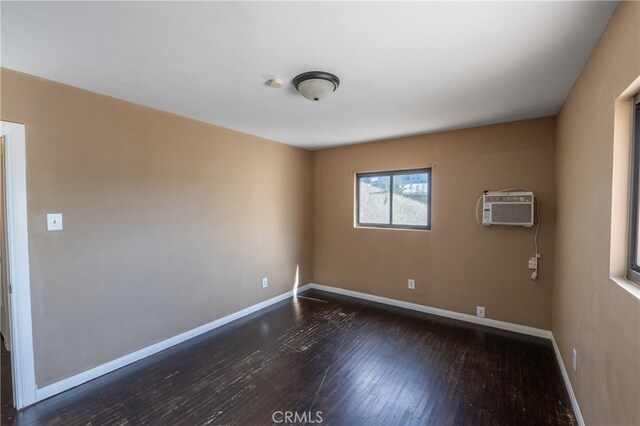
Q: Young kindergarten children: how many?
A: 0